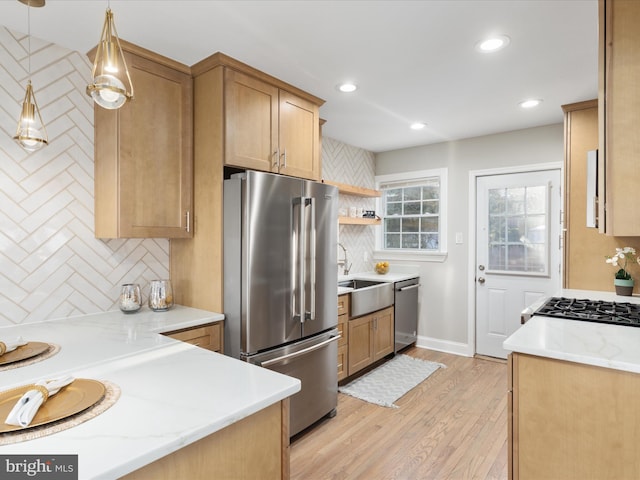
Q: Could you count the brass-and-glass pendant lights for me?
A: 2